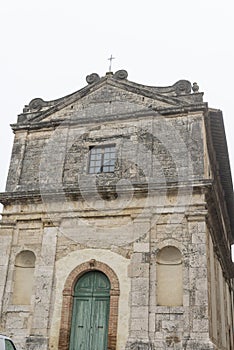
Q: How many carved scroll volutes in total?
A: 4